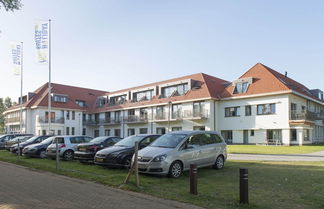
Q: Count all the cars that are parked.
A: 8